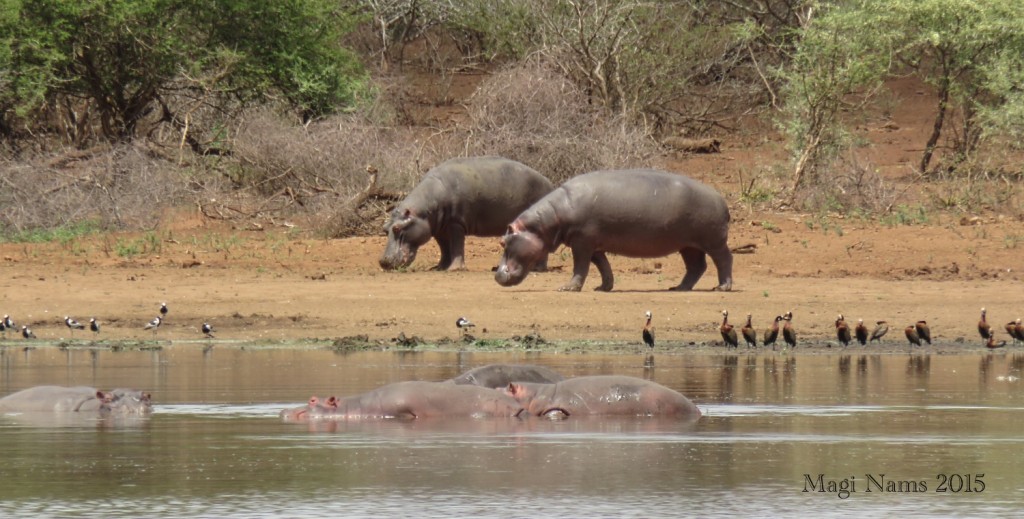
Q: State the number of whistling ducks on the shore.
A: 14